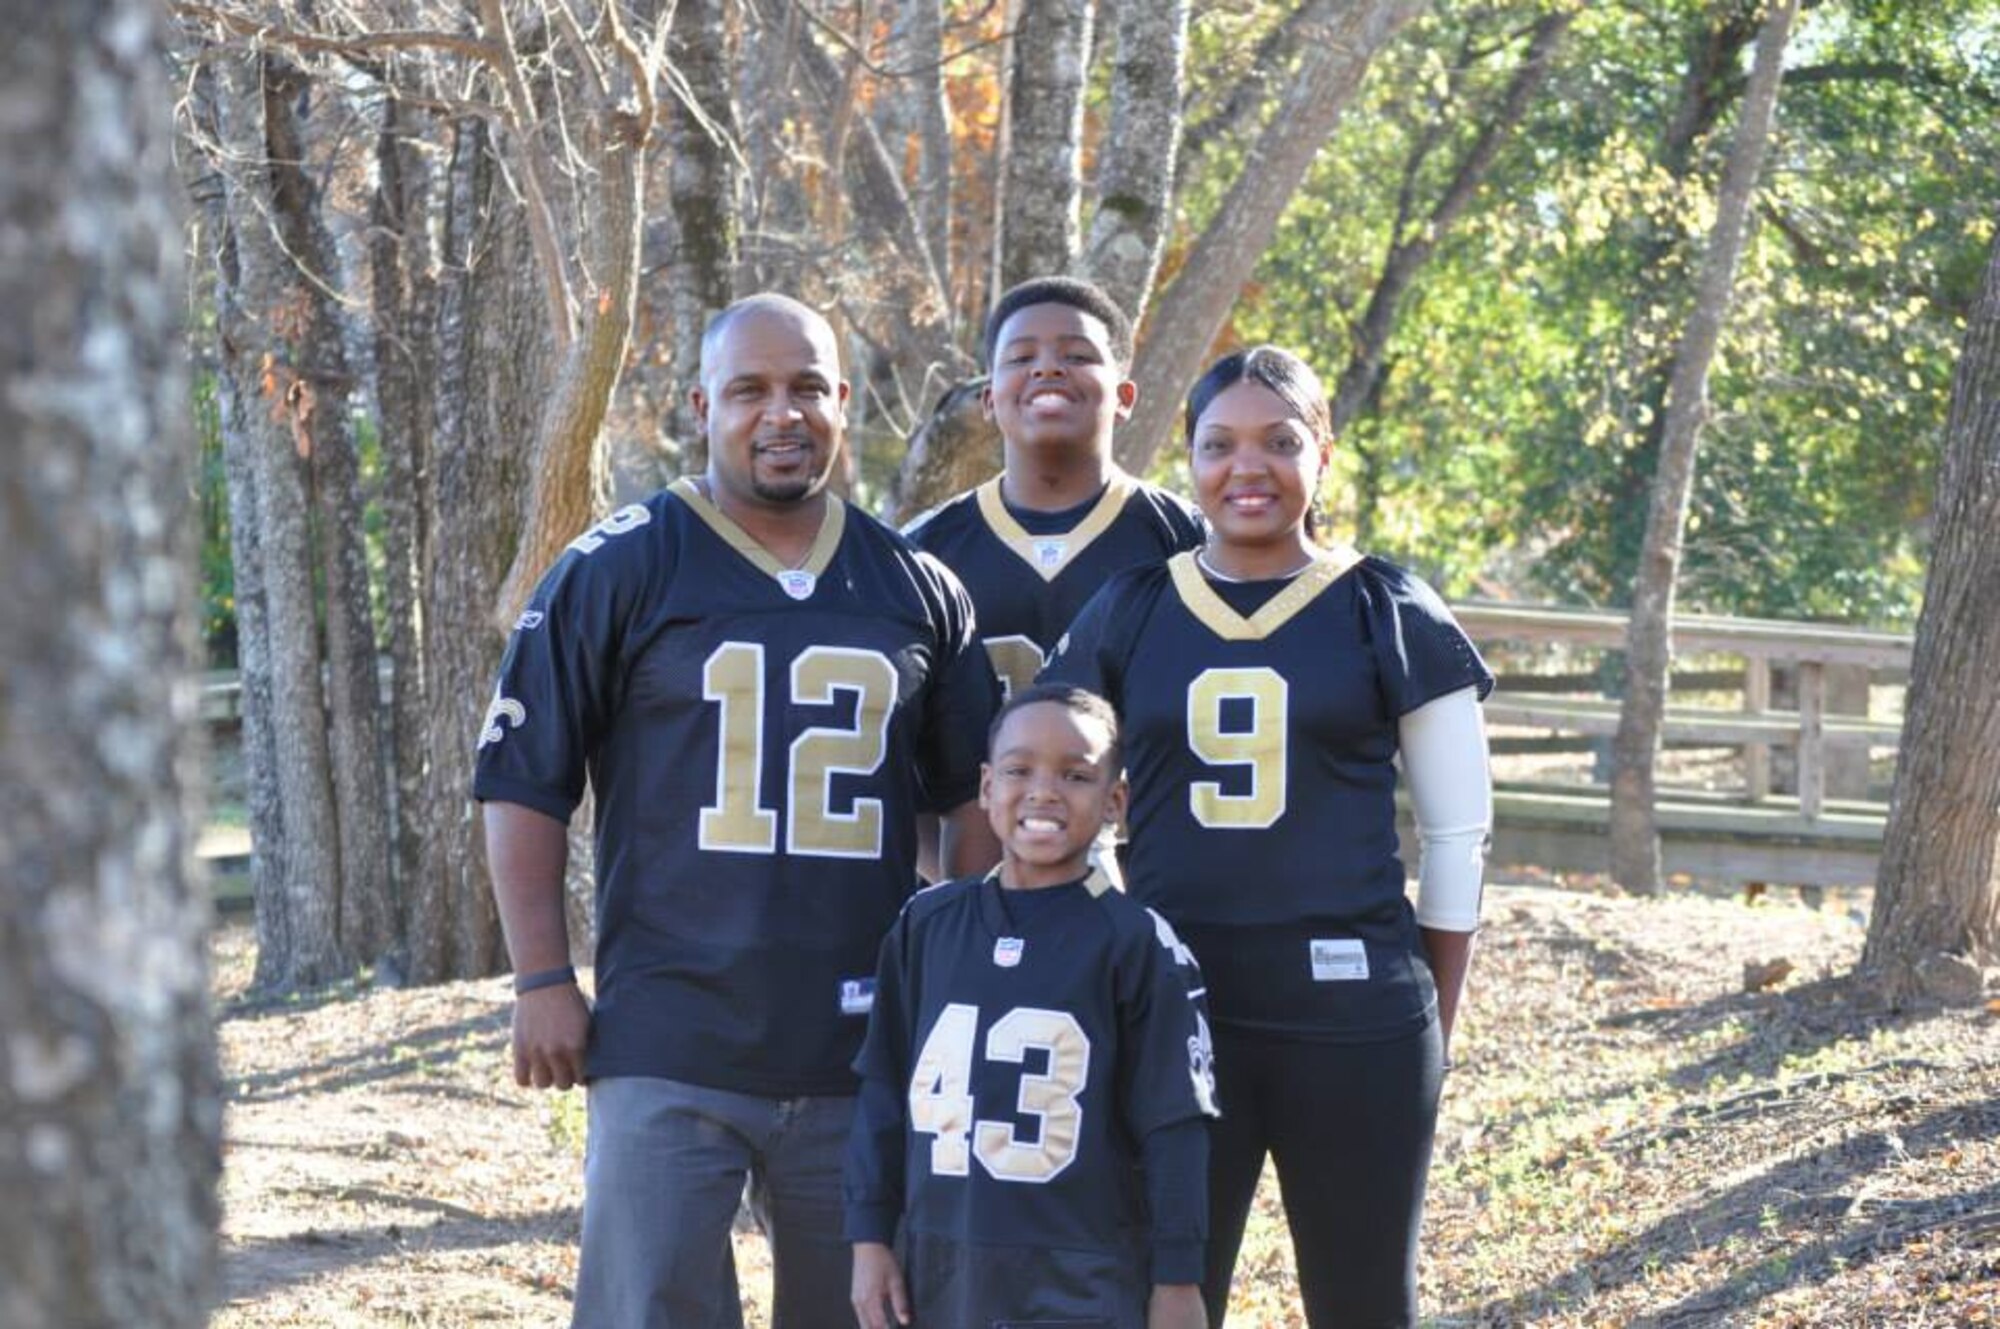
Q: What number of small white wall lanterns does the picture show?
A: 0